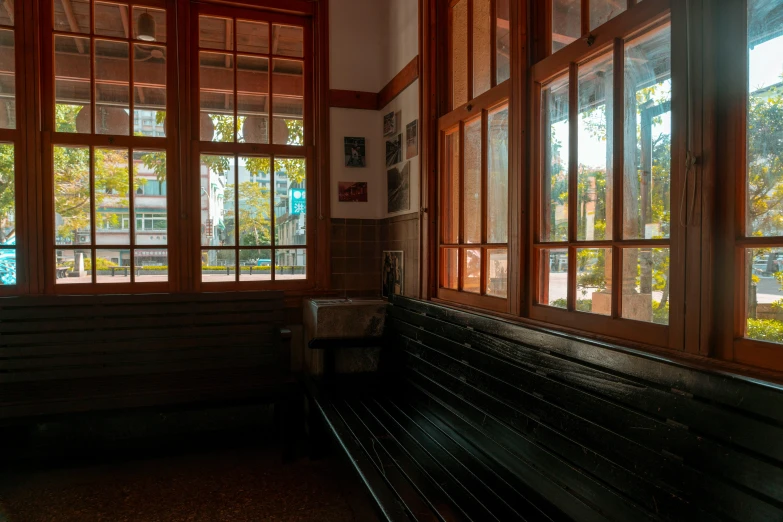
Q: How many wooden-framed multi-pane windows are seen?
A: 6